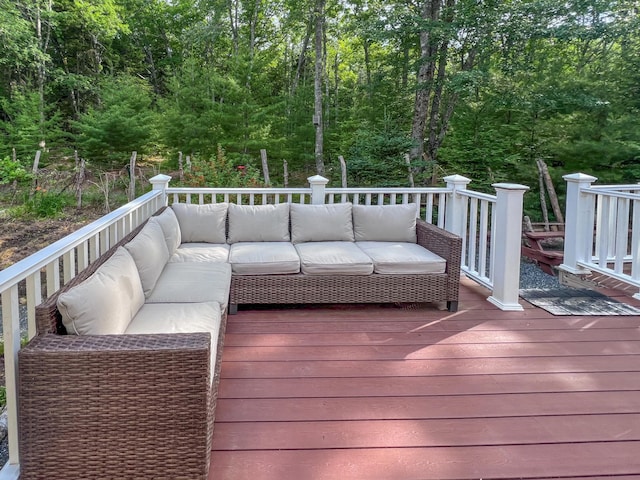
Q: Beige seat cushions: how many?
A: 6